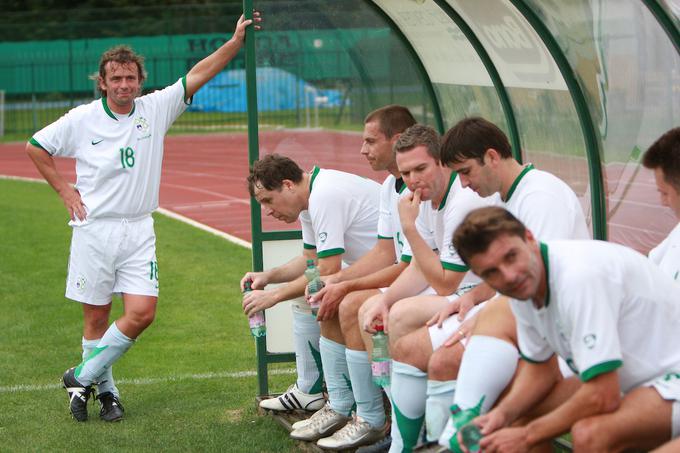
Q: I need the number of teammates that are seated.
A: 6